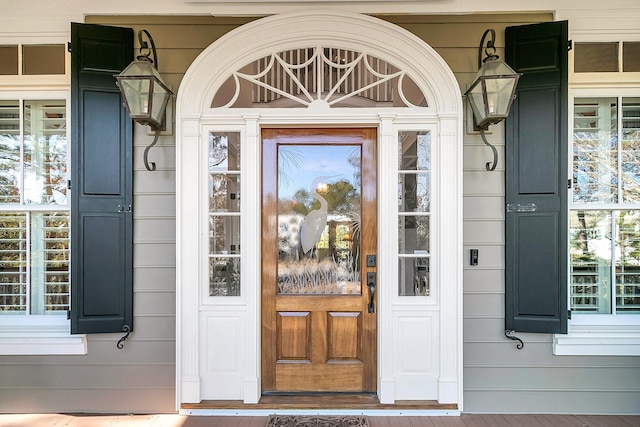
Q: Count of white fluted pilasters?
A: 4